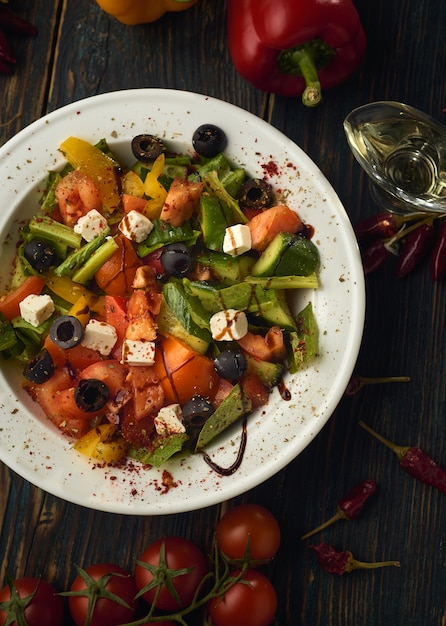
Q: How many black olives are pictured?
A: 10